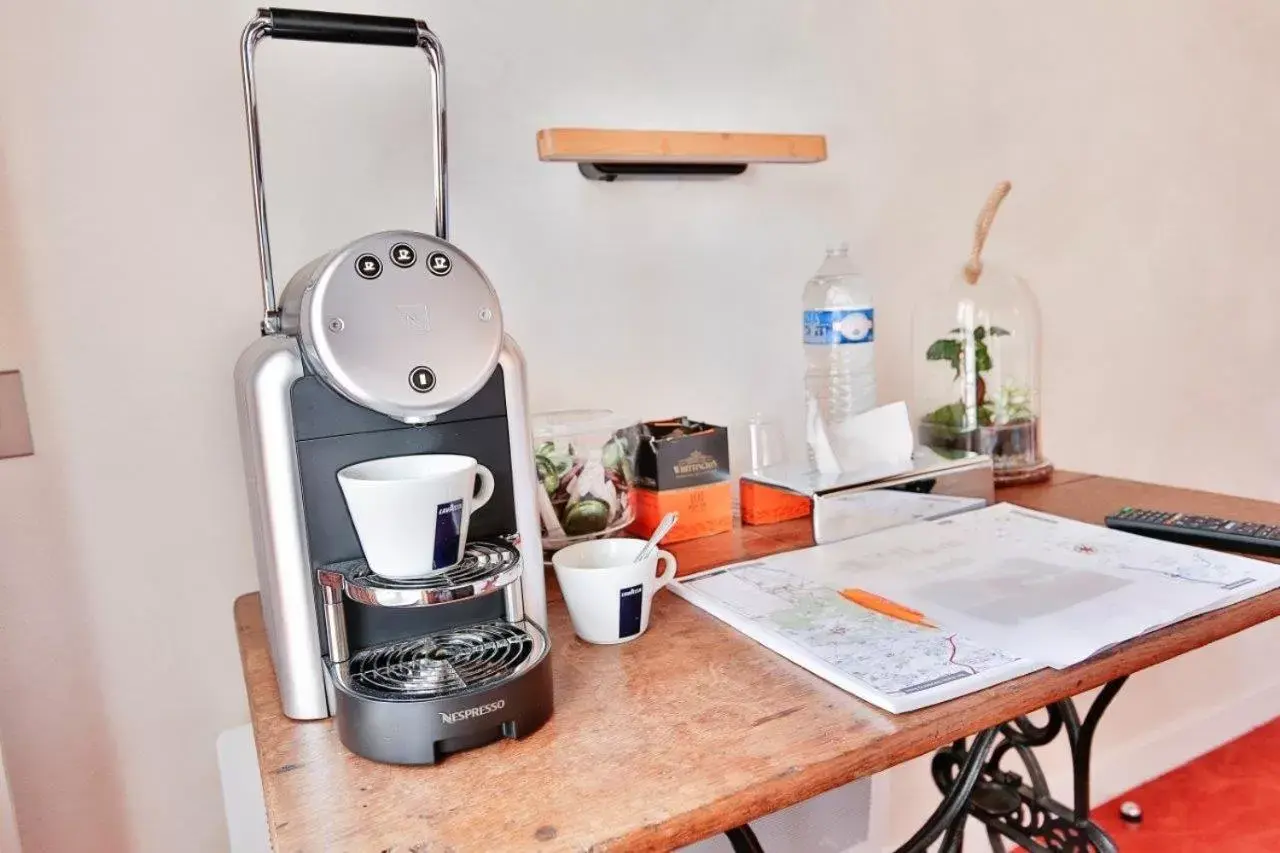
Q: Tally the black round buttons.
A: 4